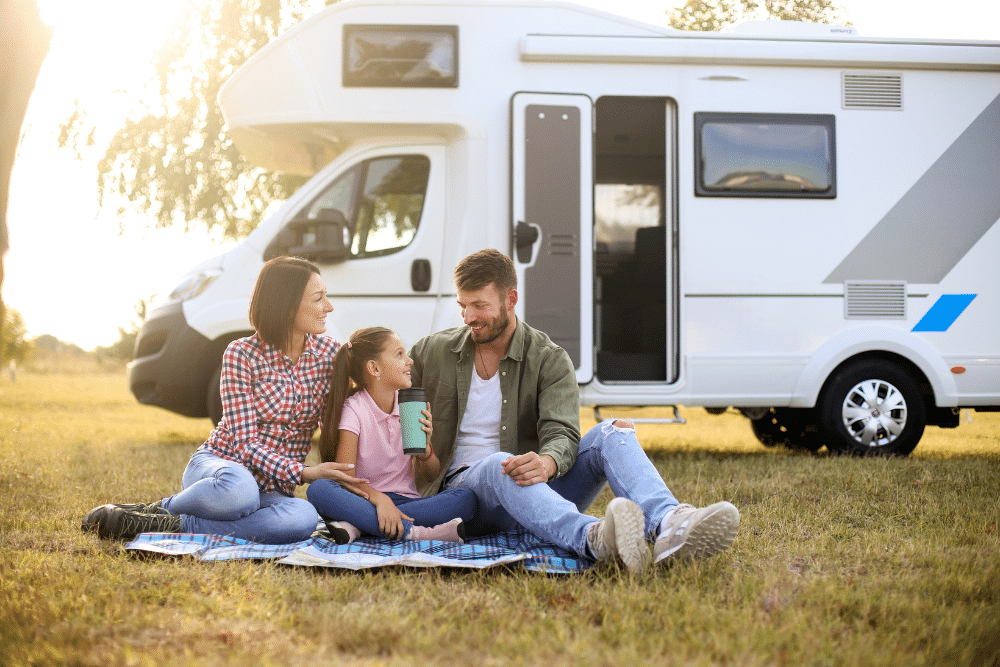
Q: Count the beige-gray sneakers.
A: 2